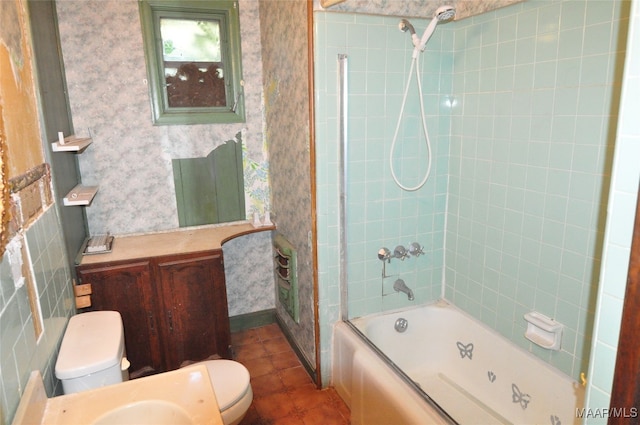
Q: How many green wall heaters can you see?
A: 1